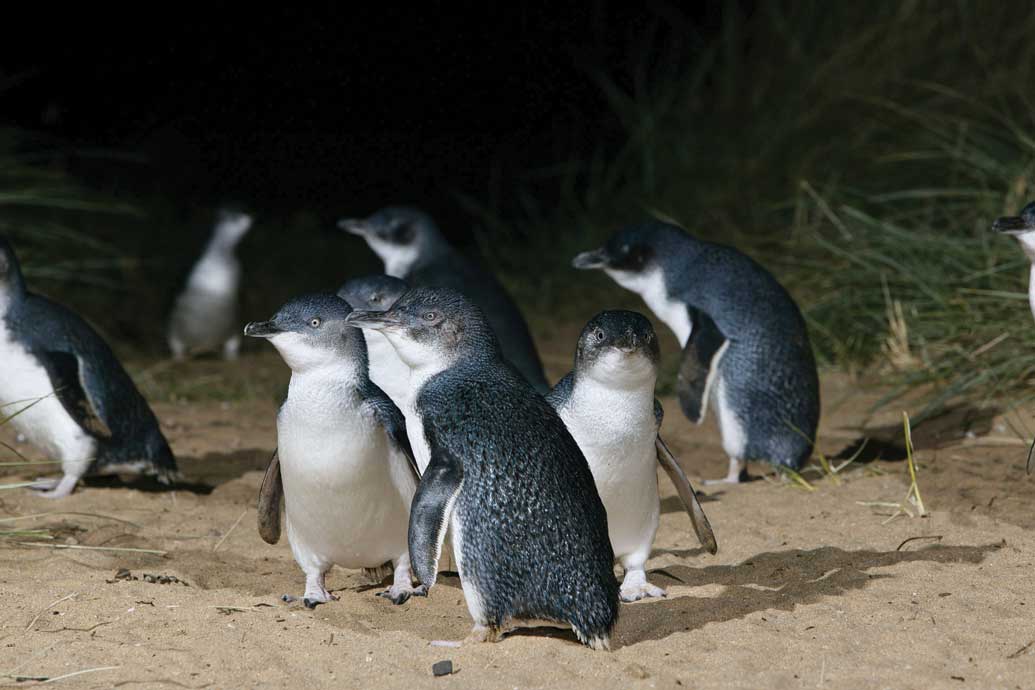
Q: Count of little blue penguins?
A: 9